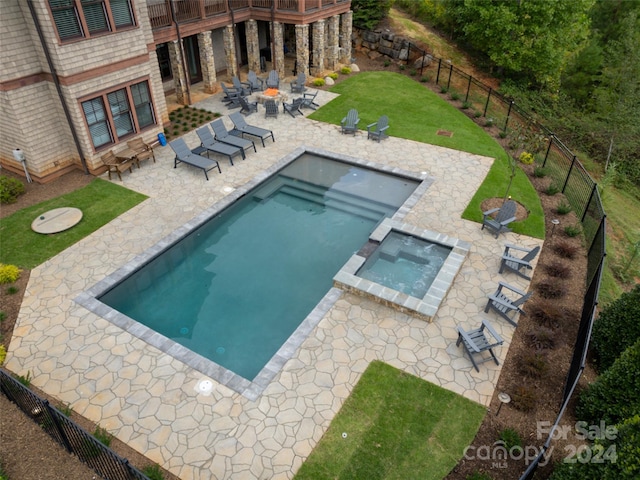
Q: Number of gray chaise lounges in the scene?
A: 4